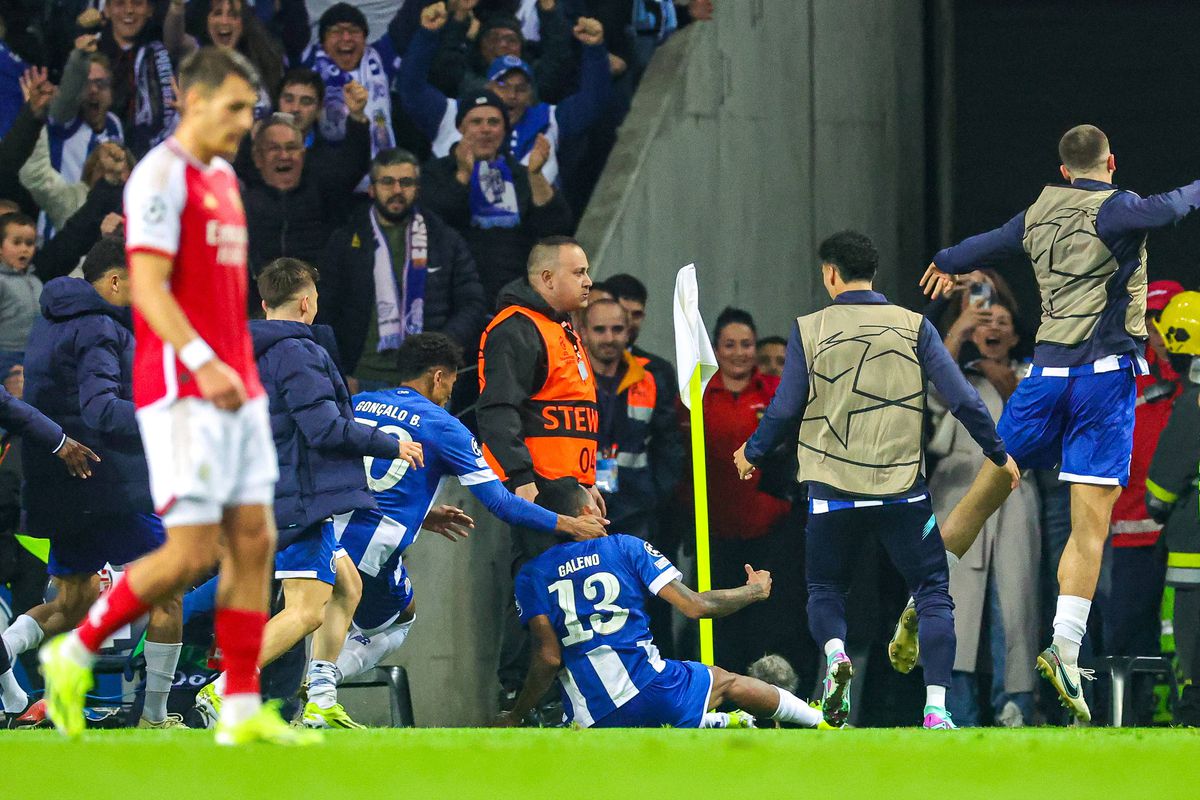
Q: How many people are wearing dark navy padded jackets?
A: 2